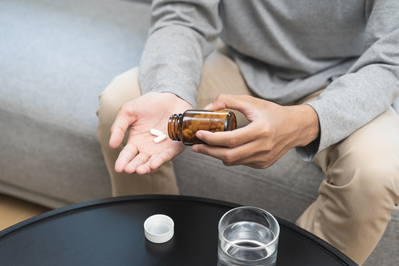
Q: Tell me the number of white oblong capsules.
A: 2